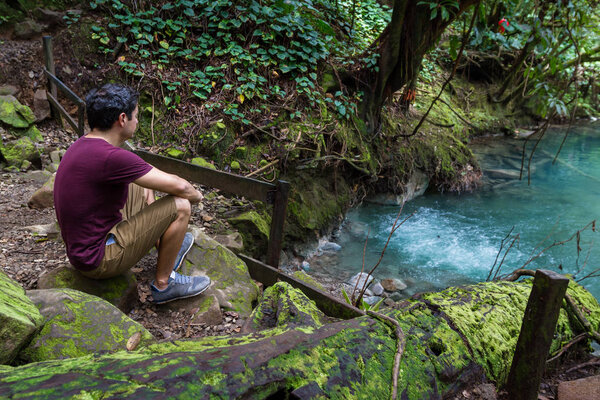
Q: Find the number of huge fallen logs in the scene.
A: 1